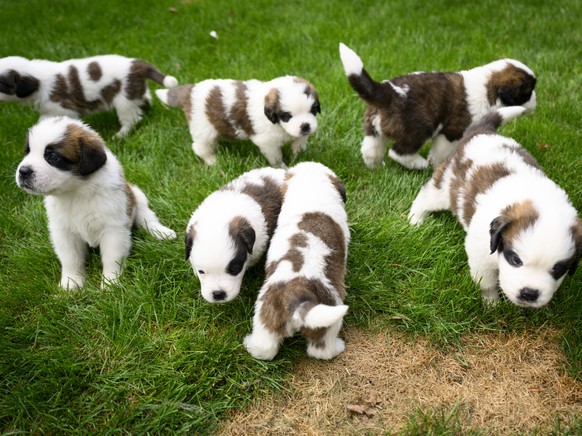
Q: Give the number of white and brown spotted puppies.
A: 7